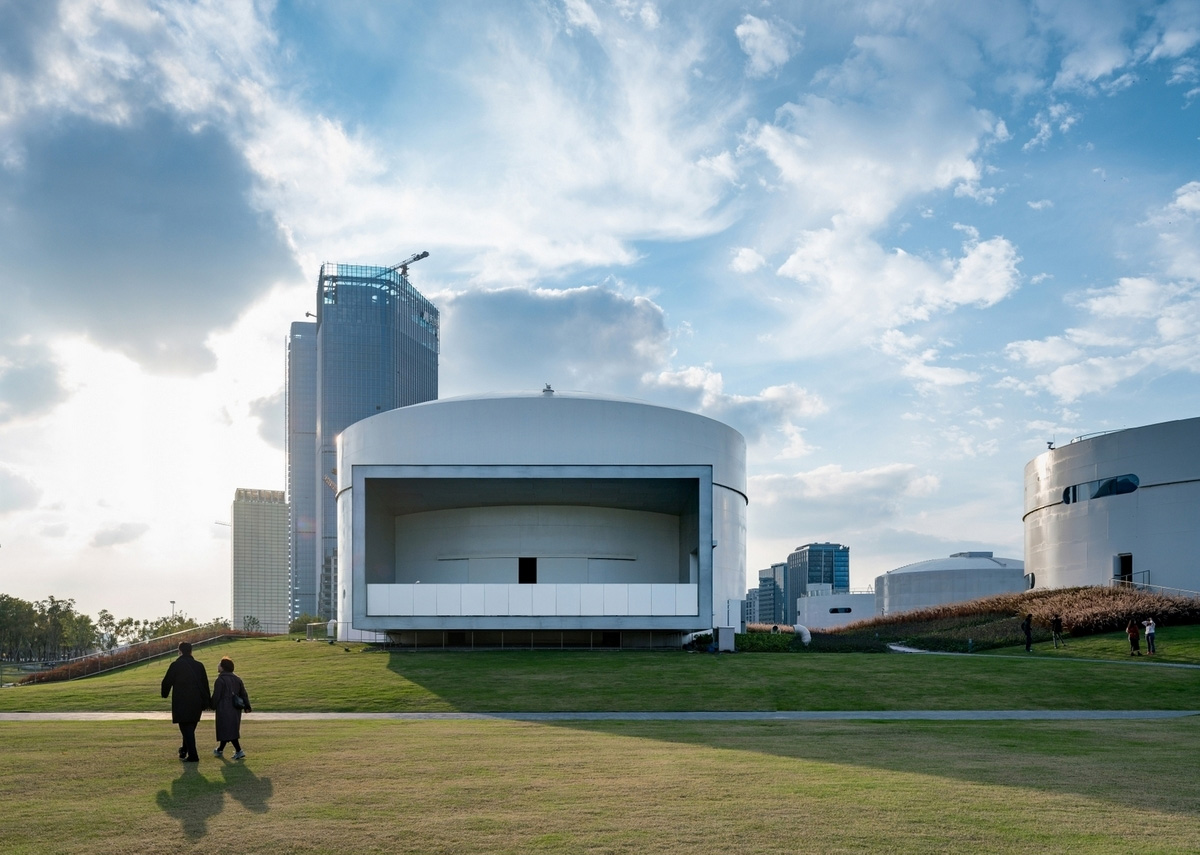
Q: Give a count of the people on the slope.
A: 4